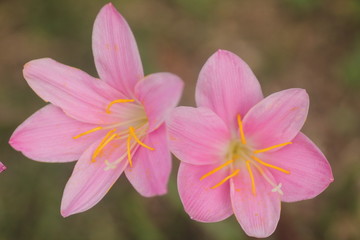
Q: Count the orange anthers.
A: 12